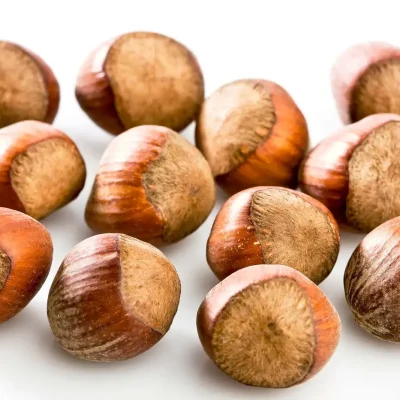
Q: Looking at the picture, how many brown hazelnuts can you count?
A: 12